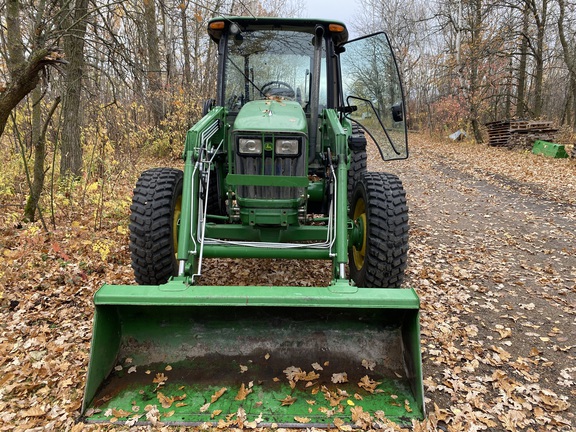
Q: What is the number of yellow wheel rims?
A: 2